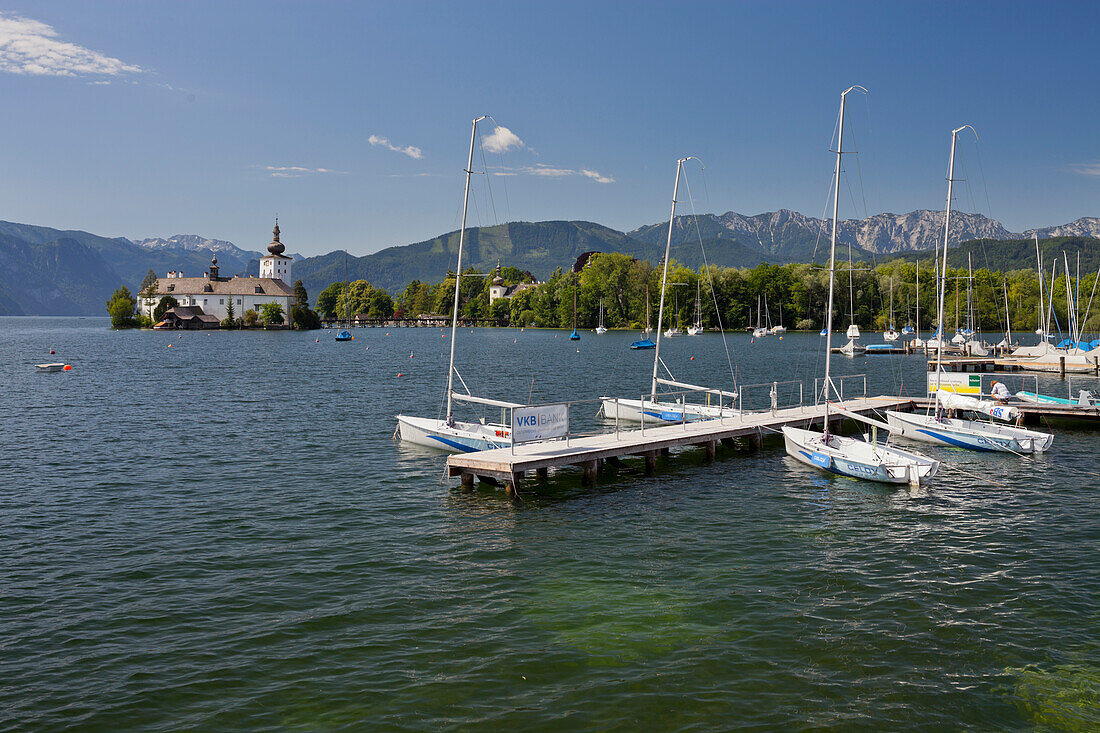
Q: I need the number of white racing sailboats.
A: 4